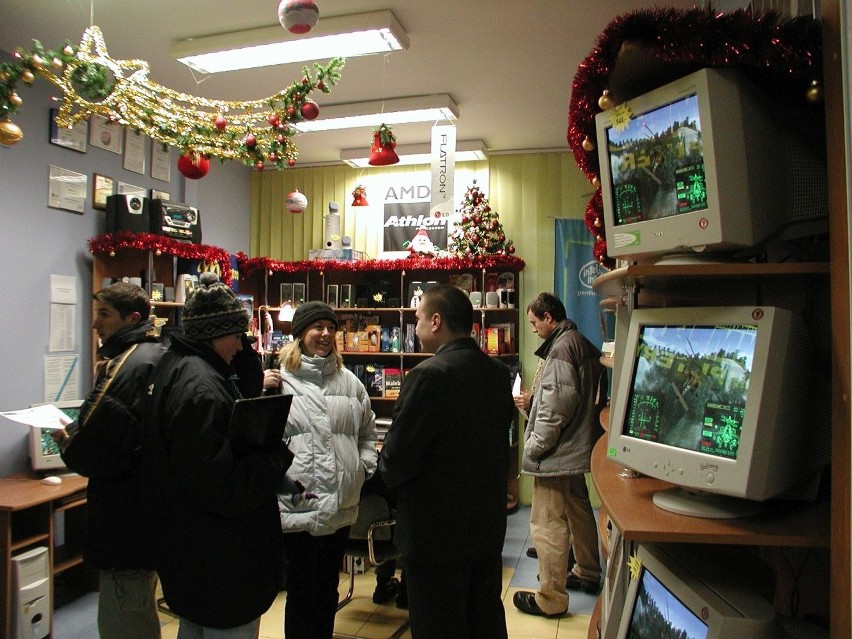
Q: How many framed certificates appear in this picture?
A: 8